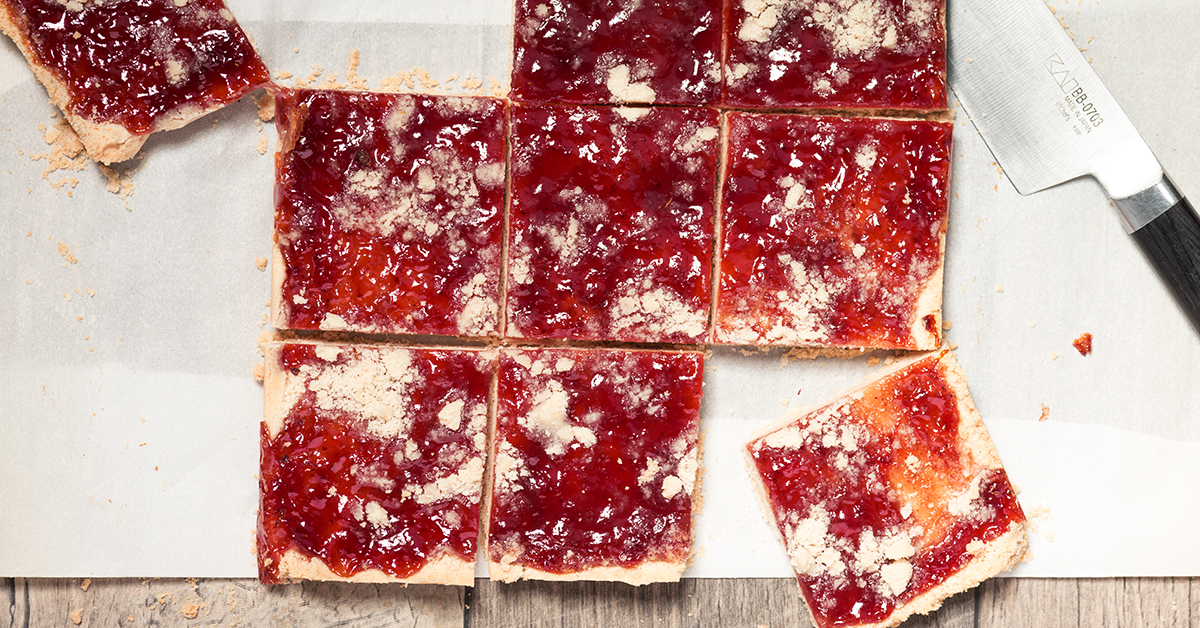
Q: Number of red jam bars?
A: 9